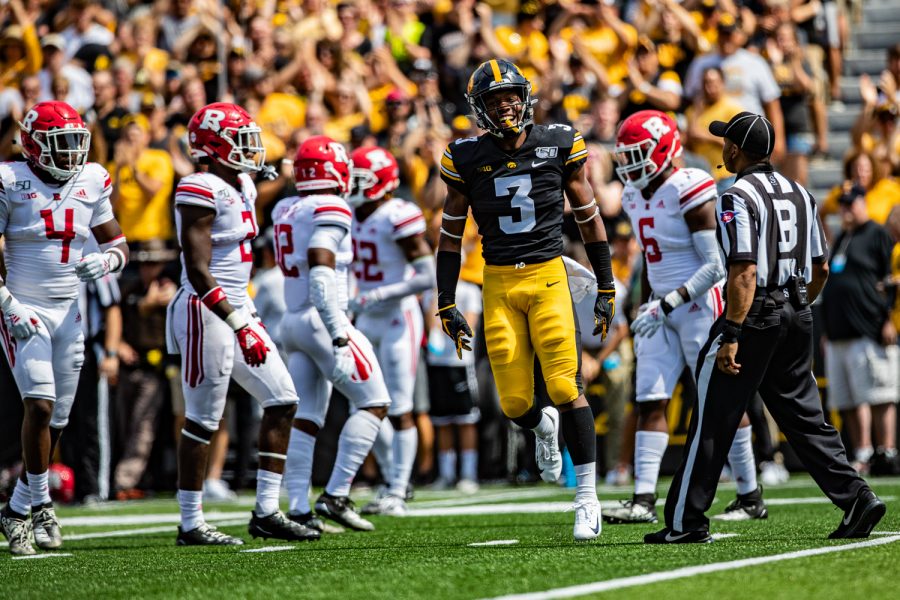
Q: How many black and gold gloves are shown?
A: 2